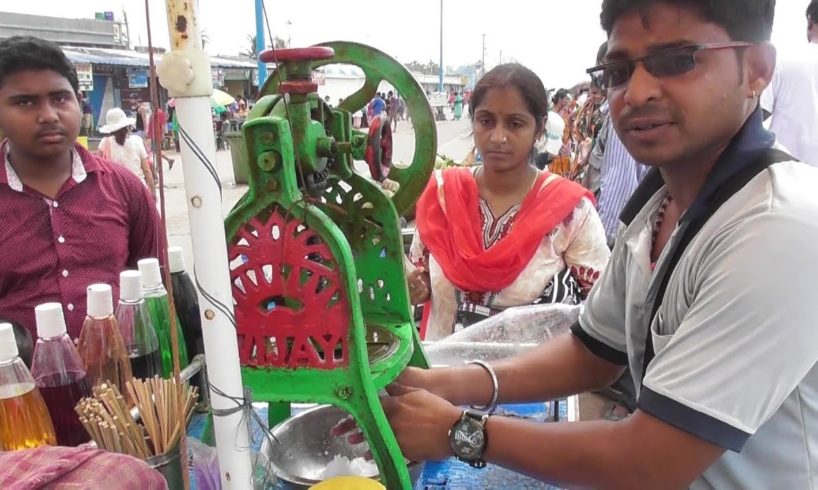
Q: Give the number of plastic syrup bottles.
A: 6